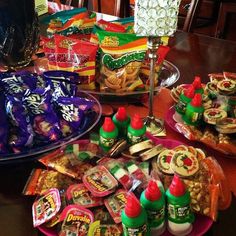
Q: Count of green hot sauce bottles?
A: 9